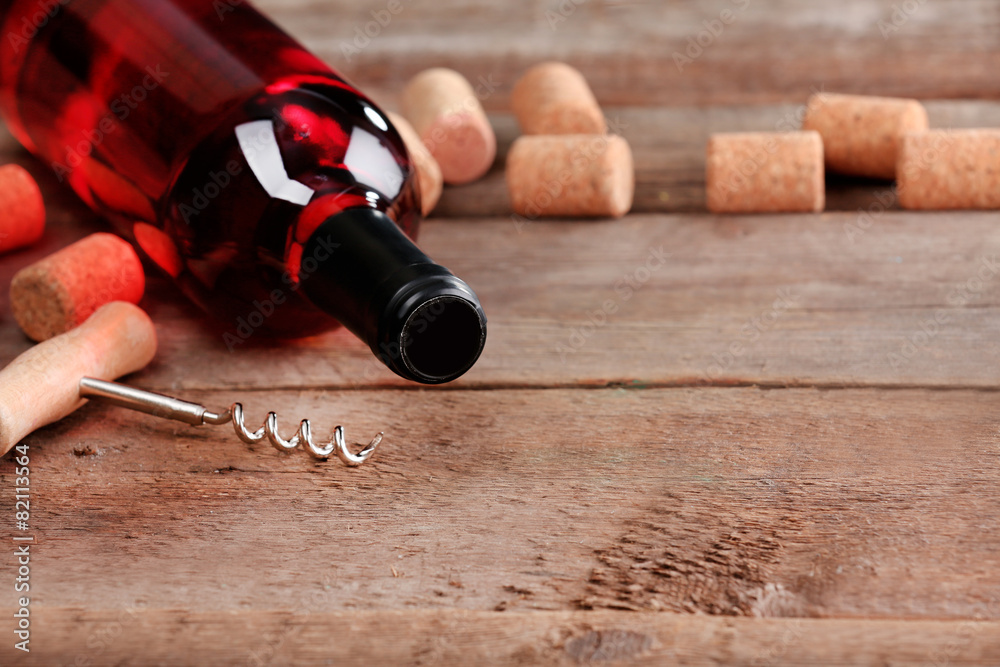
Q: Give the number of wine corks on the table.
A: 9